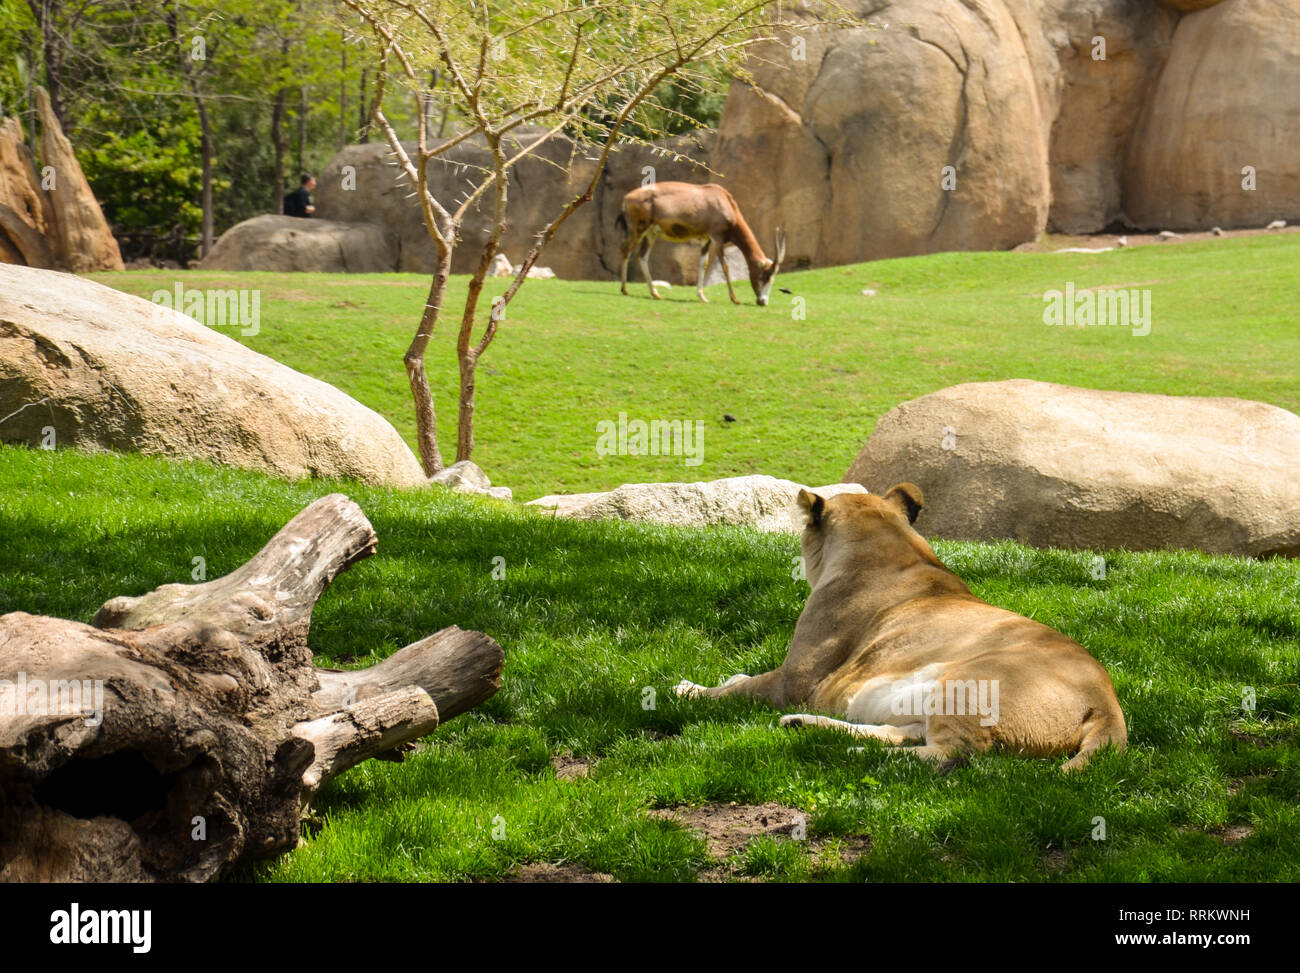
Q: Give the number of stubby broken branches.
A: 3